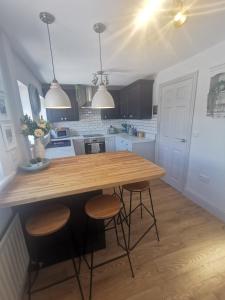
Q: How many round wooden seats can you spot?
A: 3